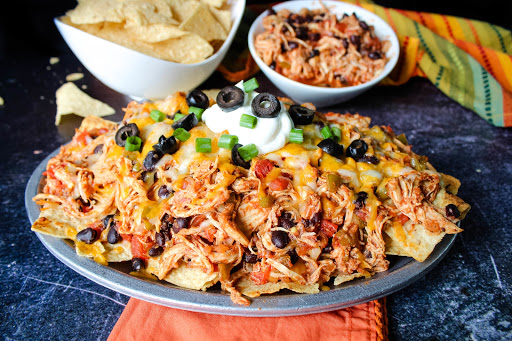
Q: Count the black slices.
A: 10